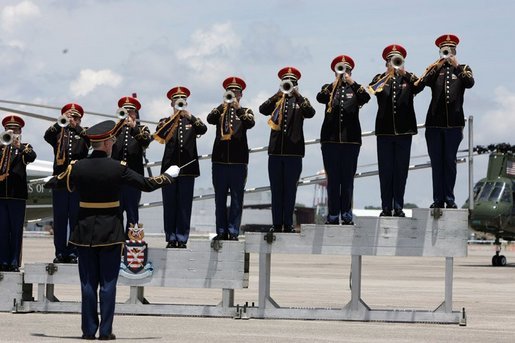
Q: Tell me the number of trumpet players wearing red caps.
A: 9